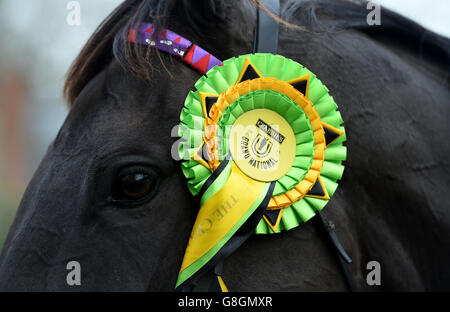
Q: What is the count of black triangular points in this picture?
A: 7